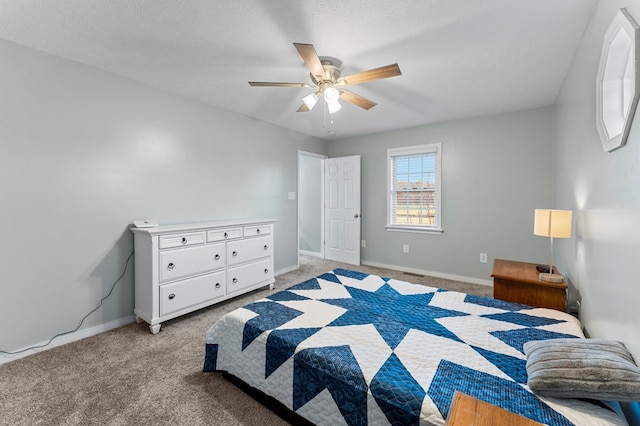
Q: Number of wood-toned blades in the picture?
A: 5